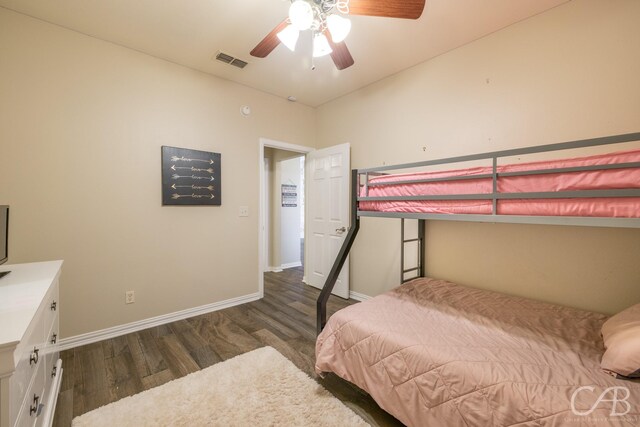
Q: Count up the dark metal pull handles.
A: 5